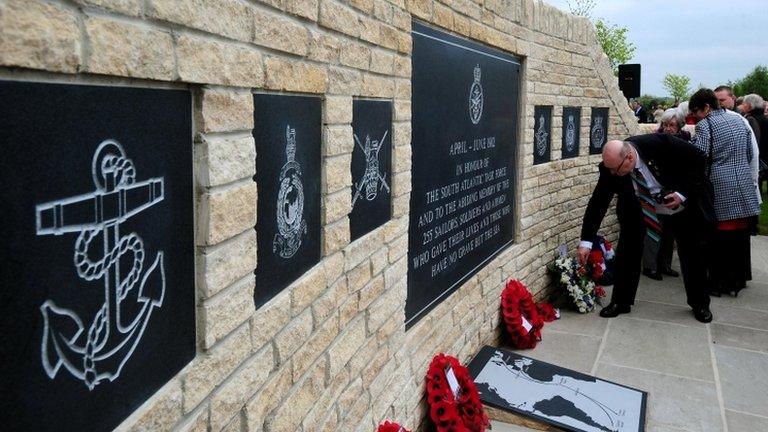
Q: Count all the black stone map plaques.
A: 1